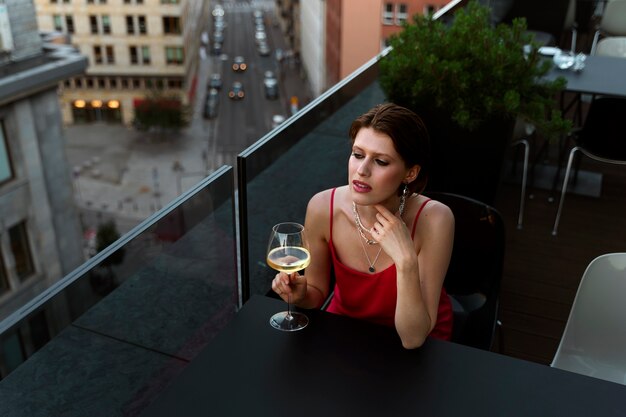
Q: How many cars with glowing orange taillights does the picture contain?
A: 2